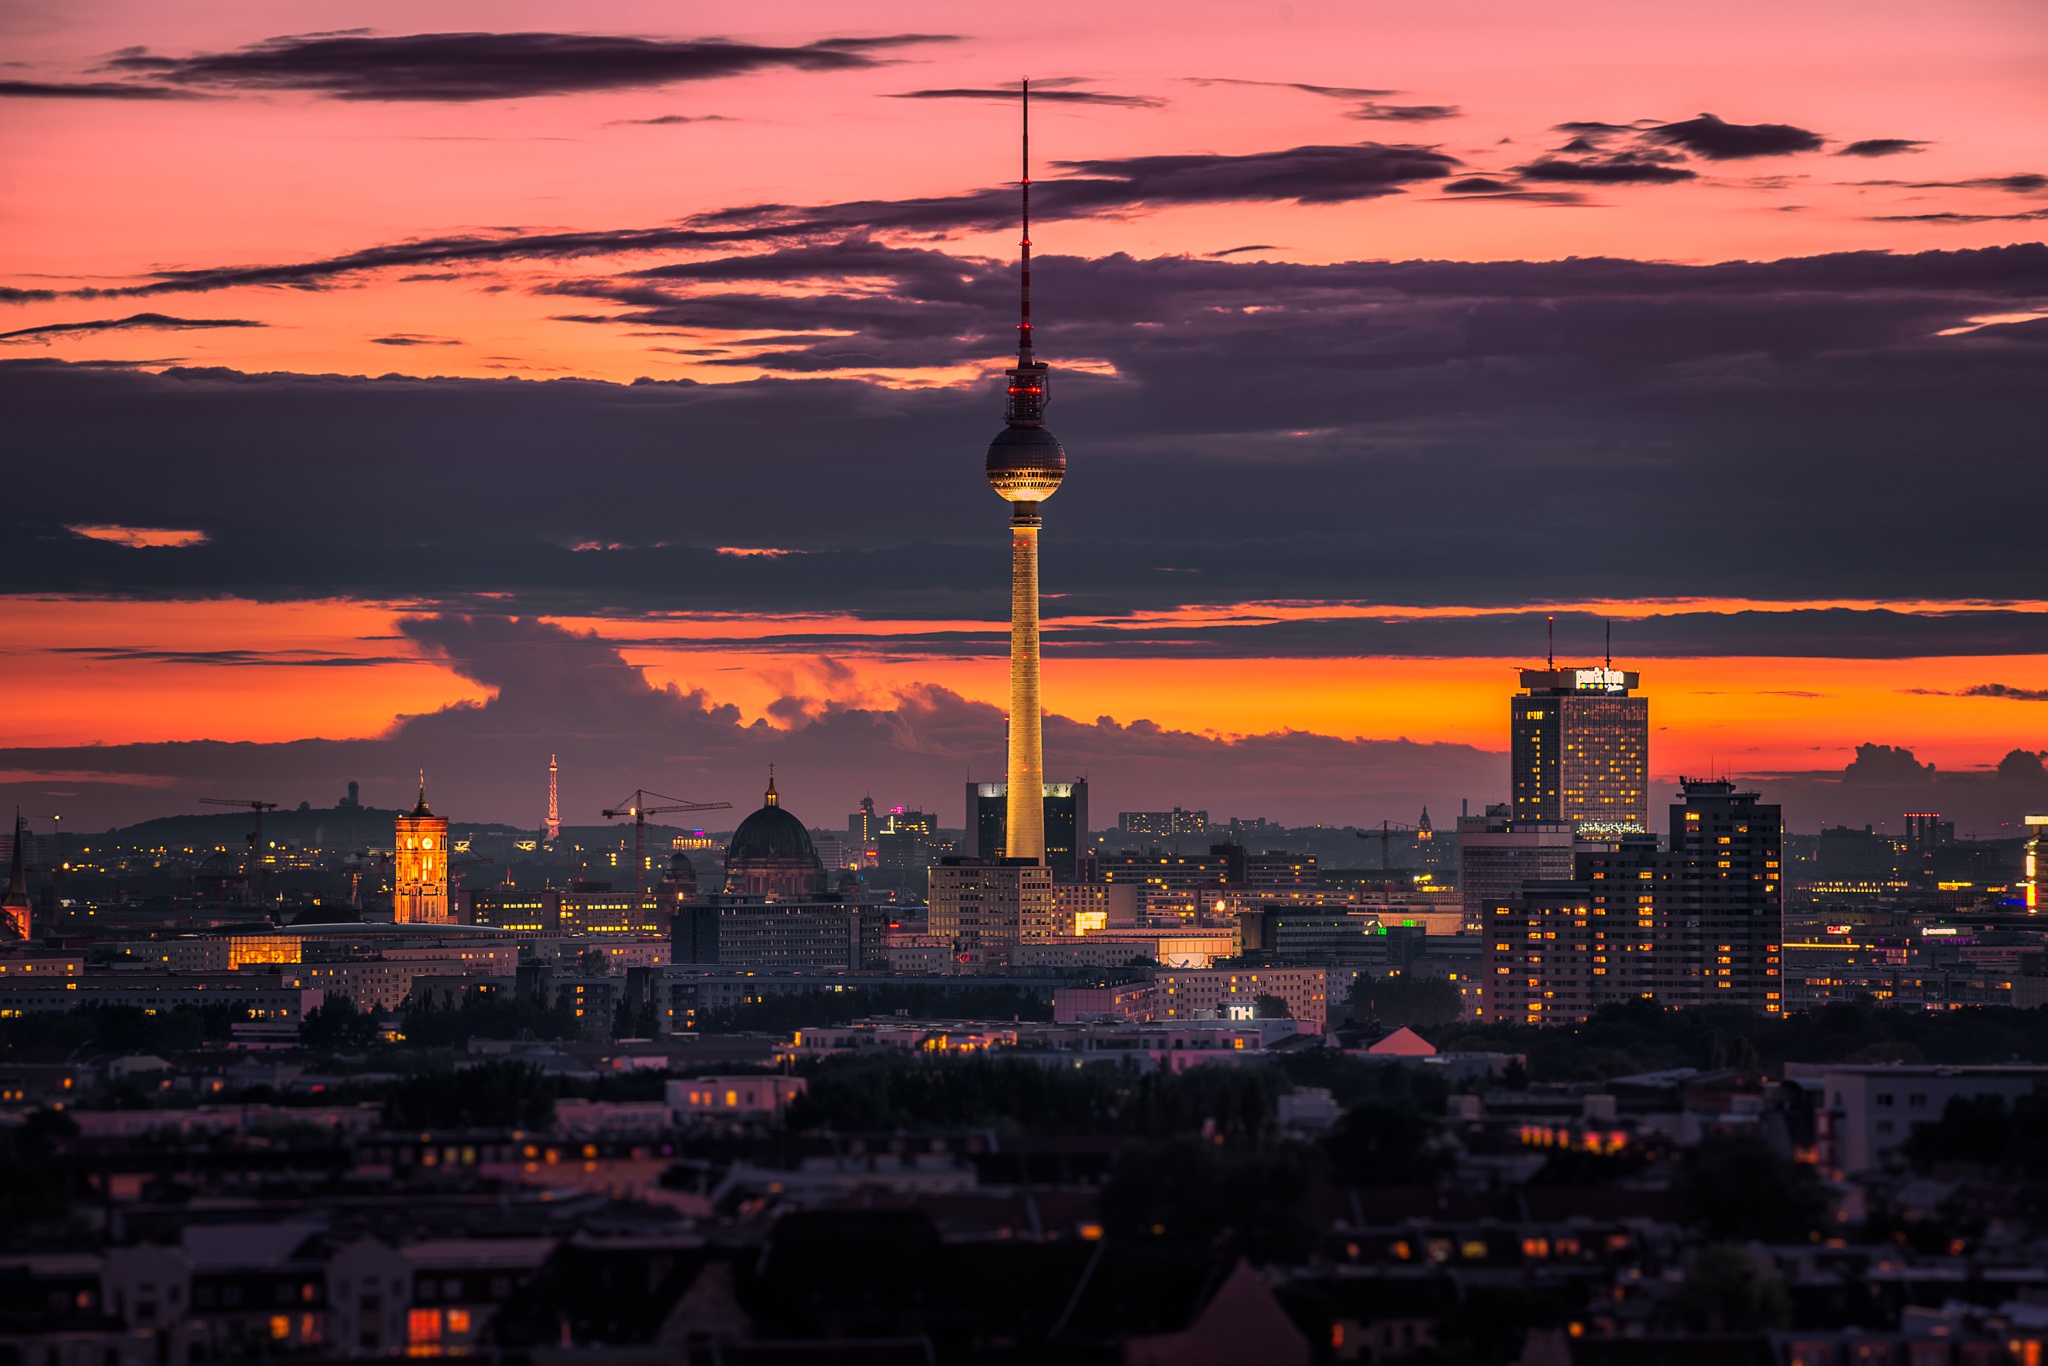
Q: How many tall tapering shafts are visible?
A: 1